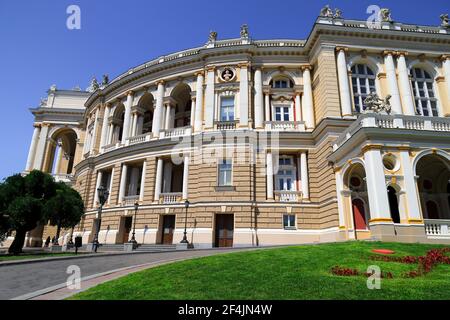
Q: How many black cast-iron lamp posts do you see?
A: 3